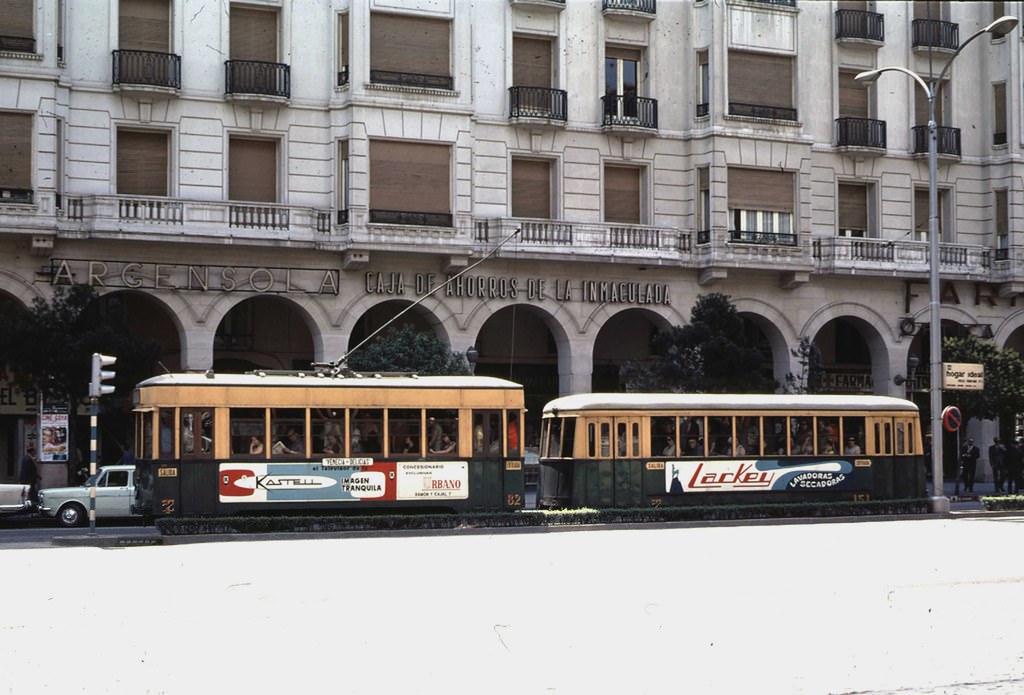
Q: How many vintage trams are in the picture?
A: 2